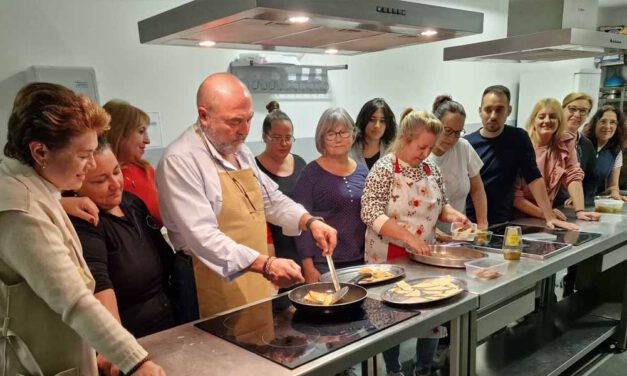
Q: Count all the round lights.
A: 4